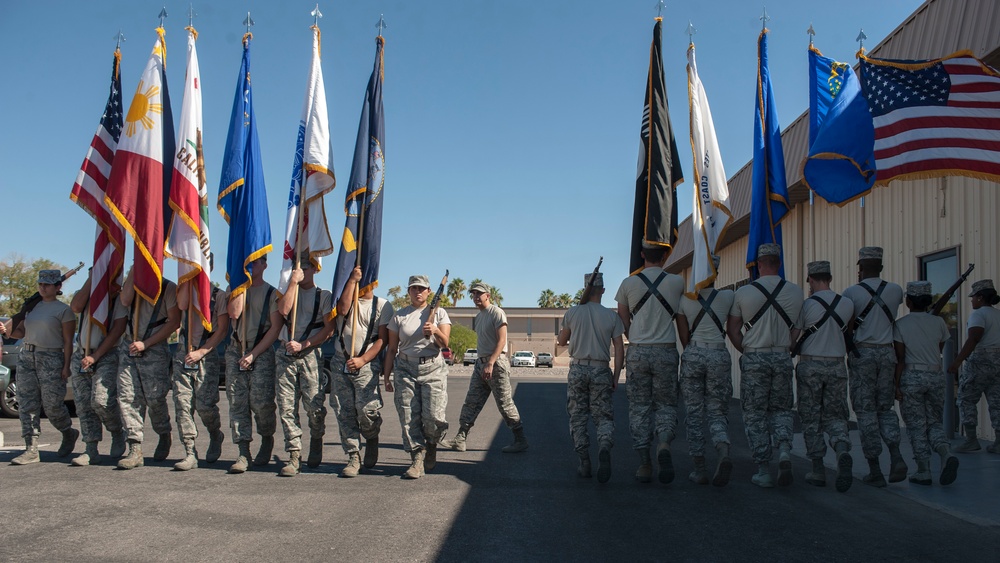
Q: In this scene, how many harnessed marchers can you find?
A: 11